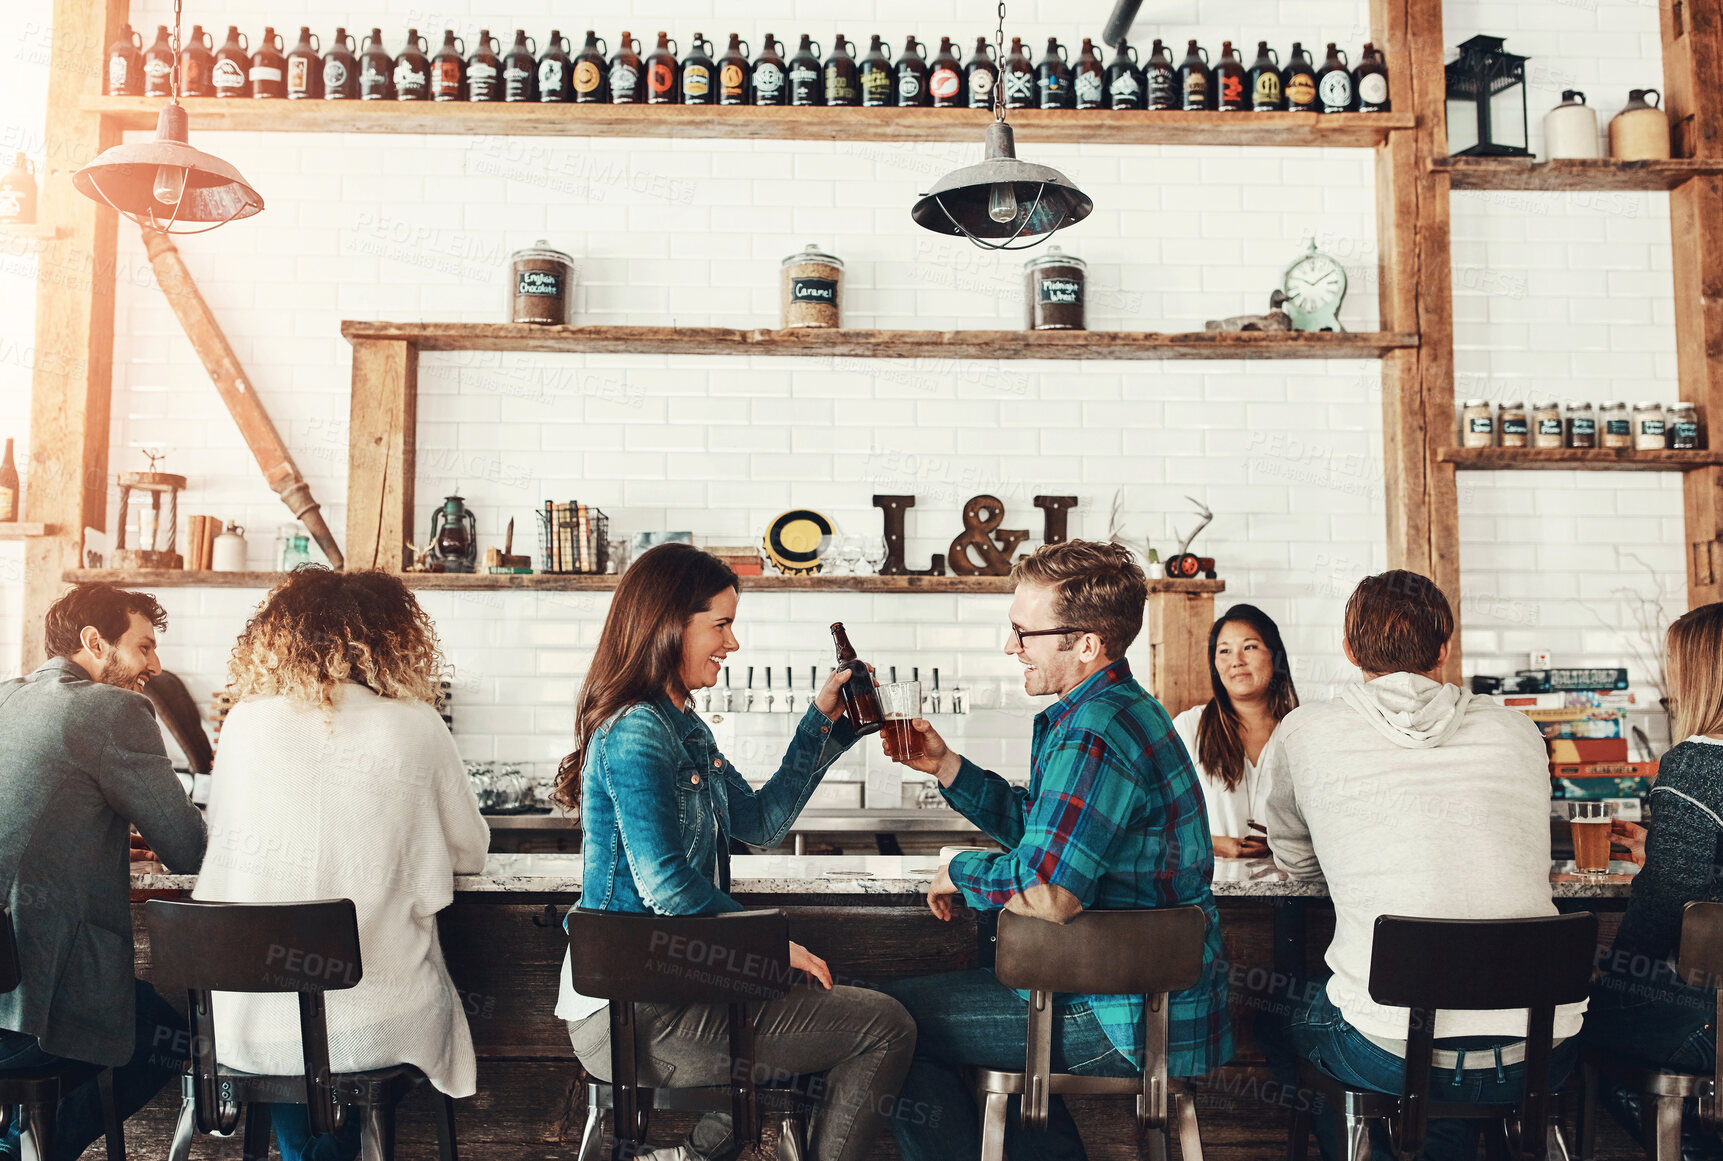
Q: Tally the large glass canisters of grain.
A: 3